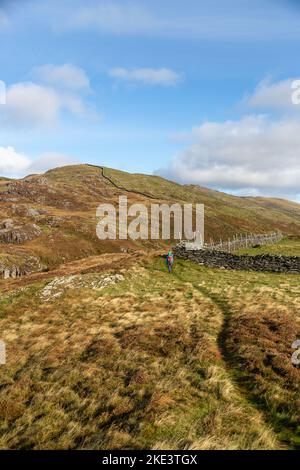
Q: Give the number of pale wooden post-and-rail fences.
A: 1